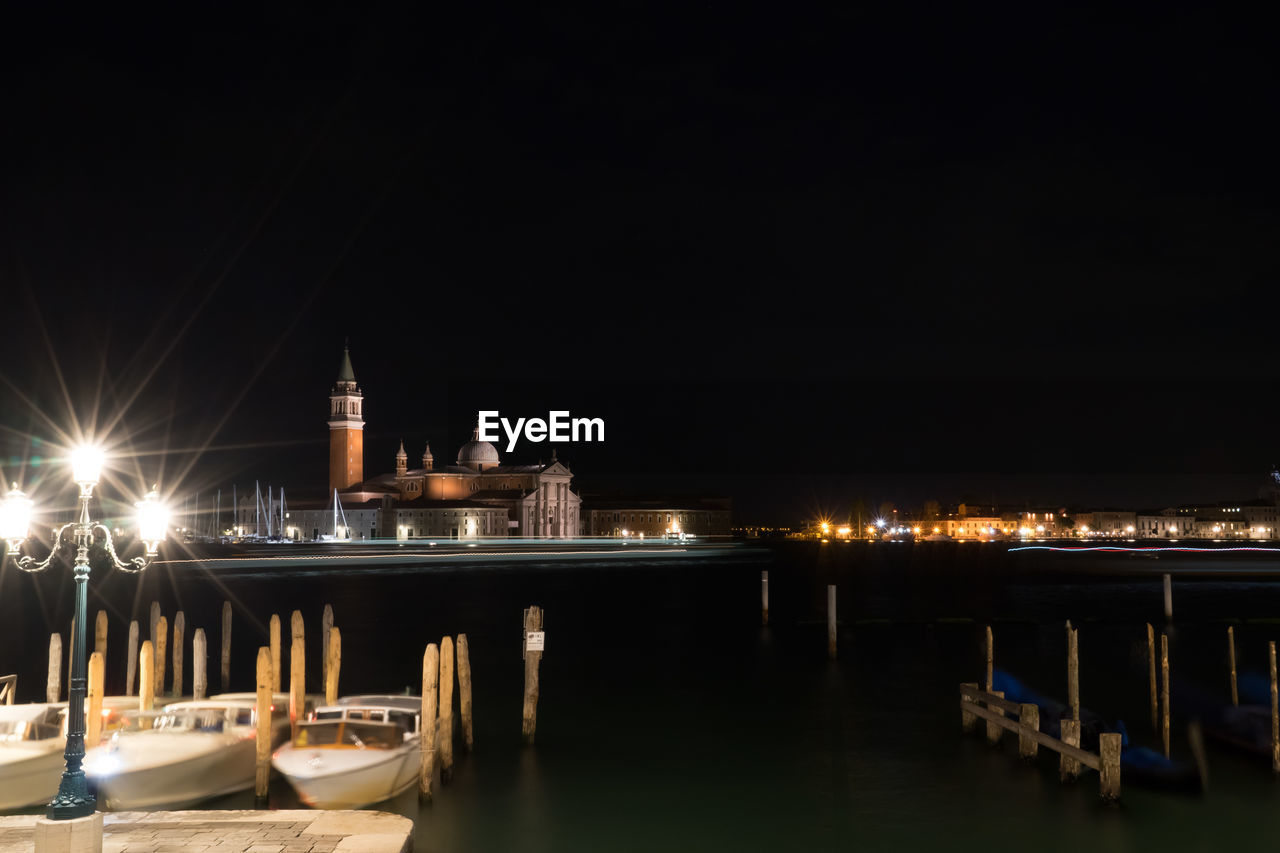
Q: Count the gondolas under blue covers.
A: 2